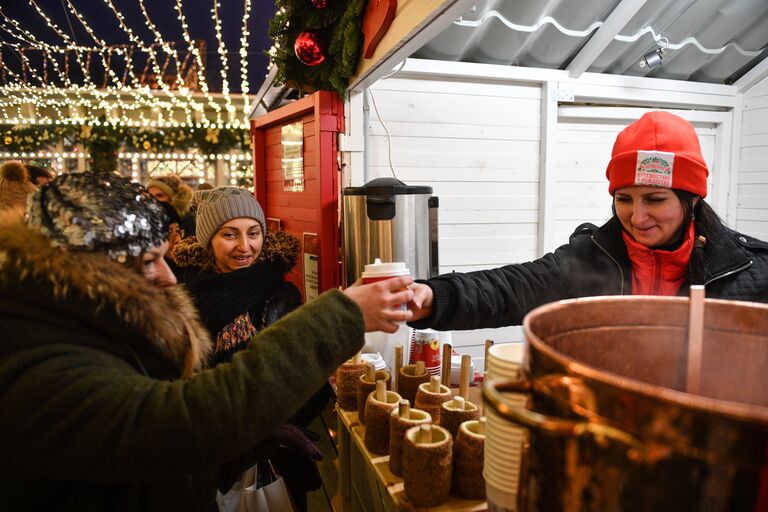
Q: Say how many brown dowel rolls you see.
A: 9